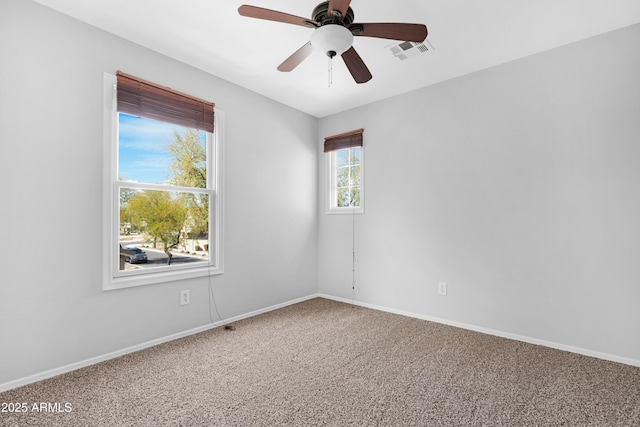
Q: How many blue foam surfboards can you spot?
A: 0